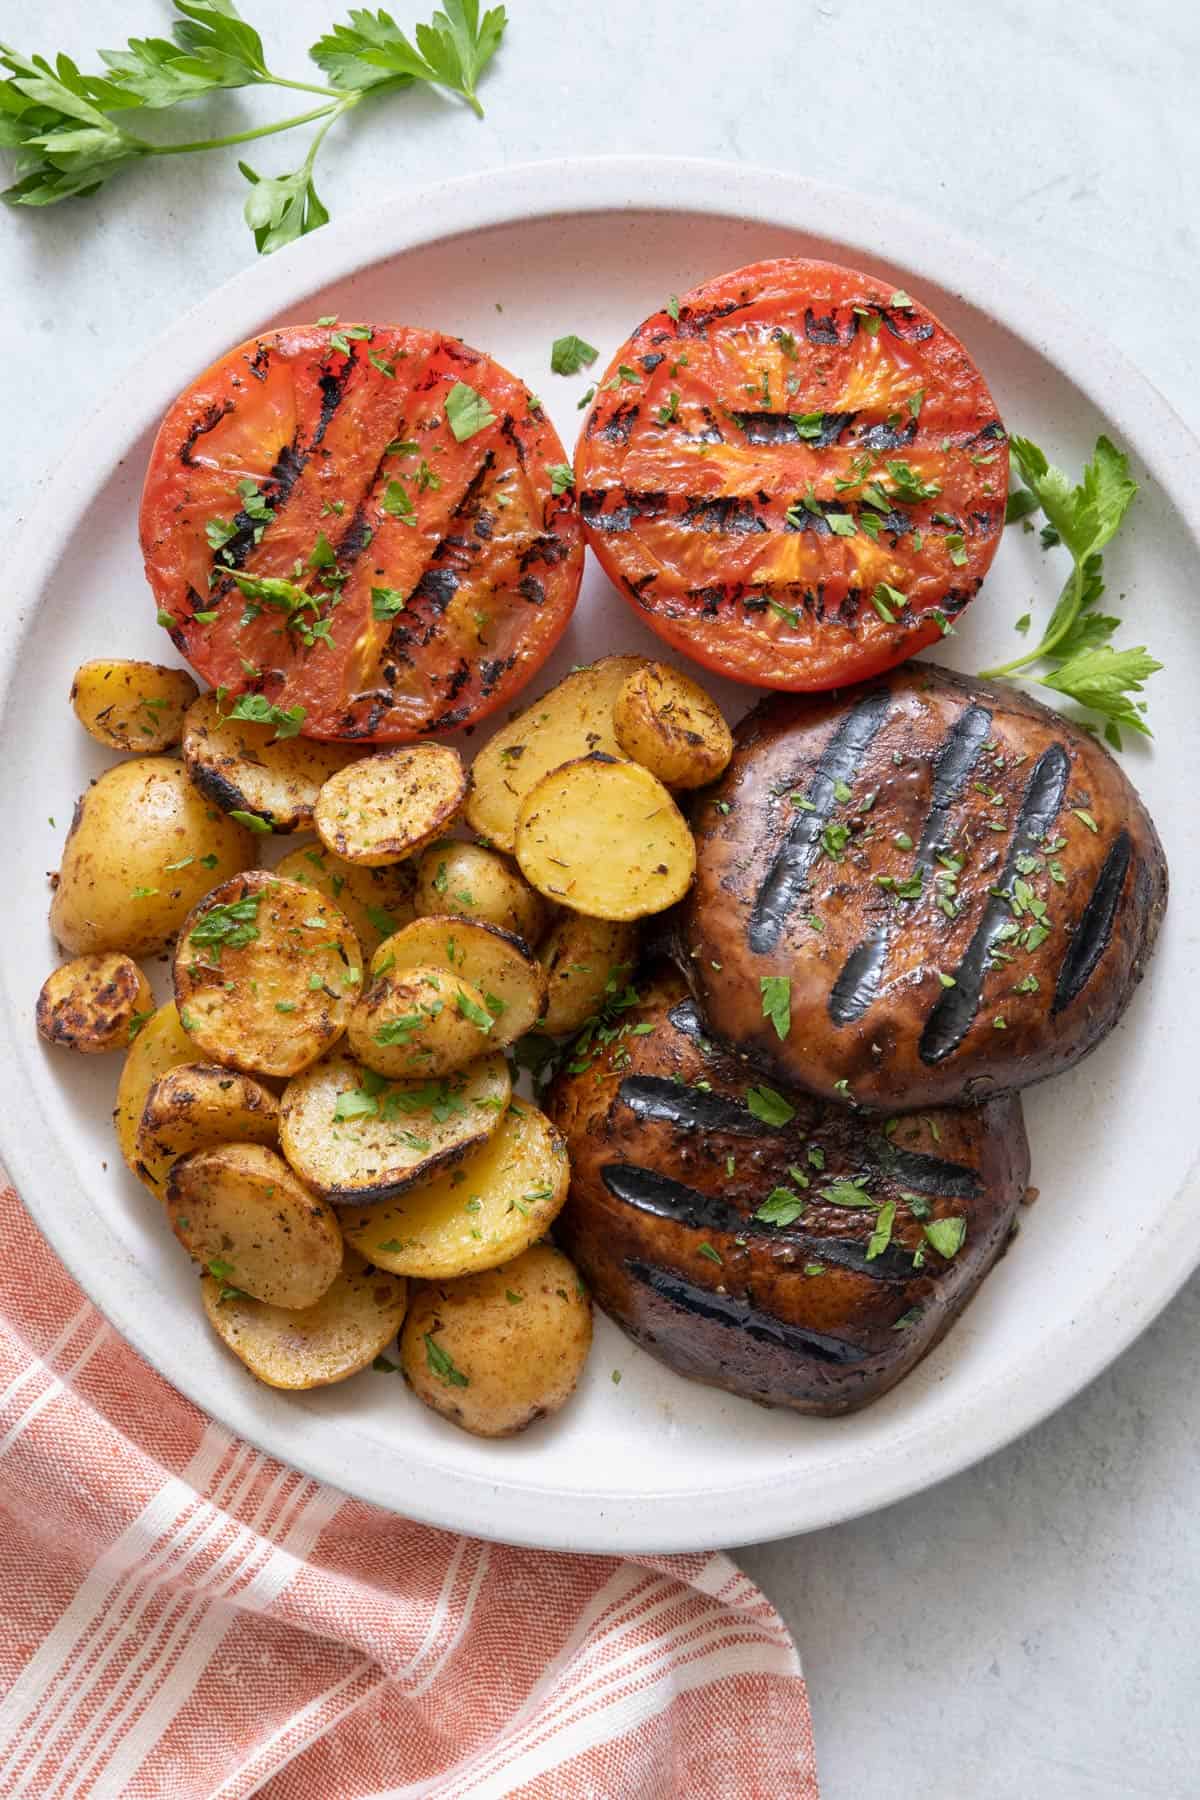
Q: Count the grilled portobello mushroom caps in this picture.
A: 2